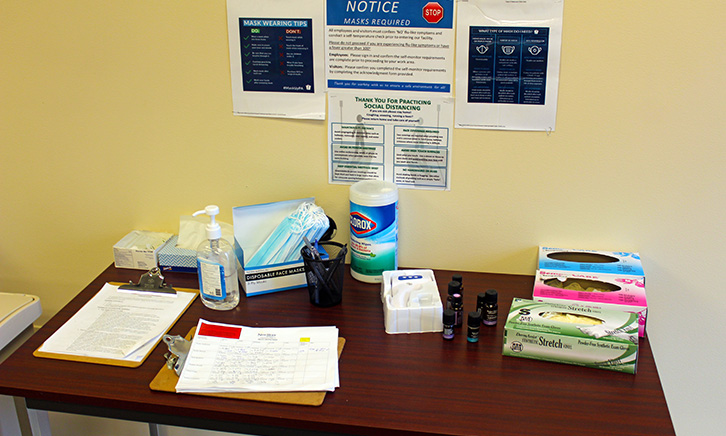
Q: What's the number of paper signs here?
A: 4